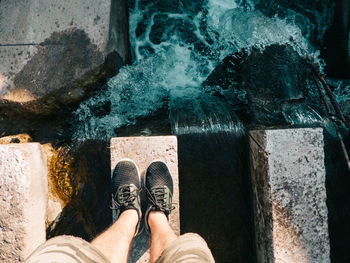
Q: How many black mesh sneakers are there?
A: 2